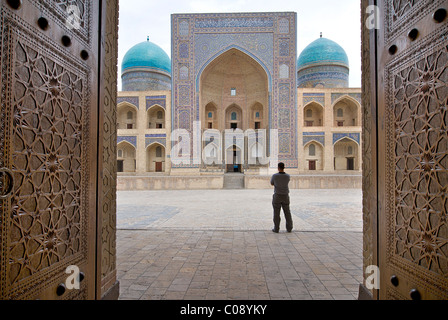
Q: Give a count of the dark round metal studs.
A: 11